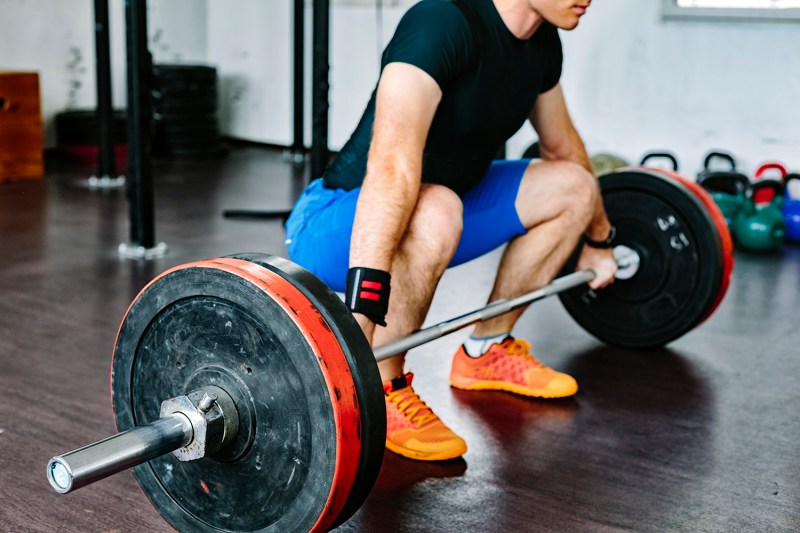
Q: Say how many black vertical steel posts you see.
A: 4